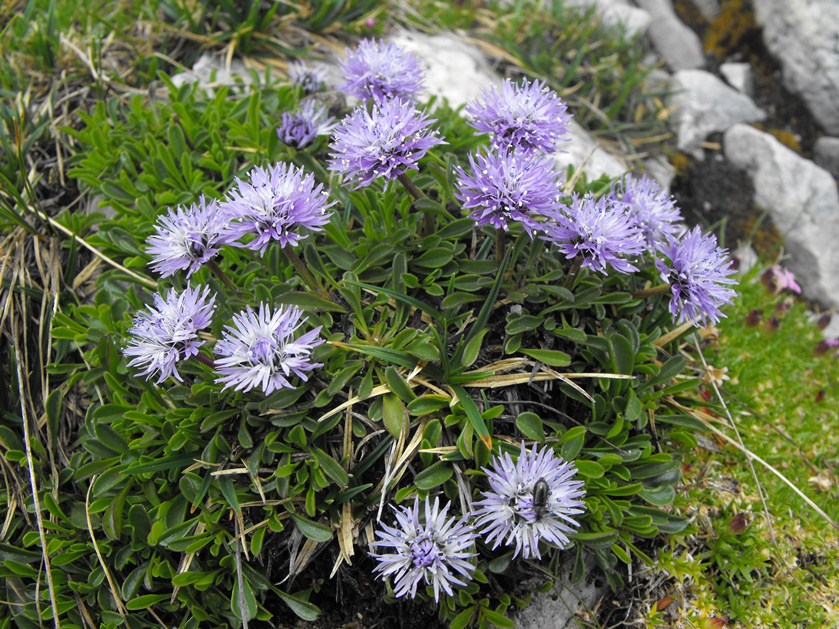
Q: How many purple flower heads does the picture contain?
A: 15